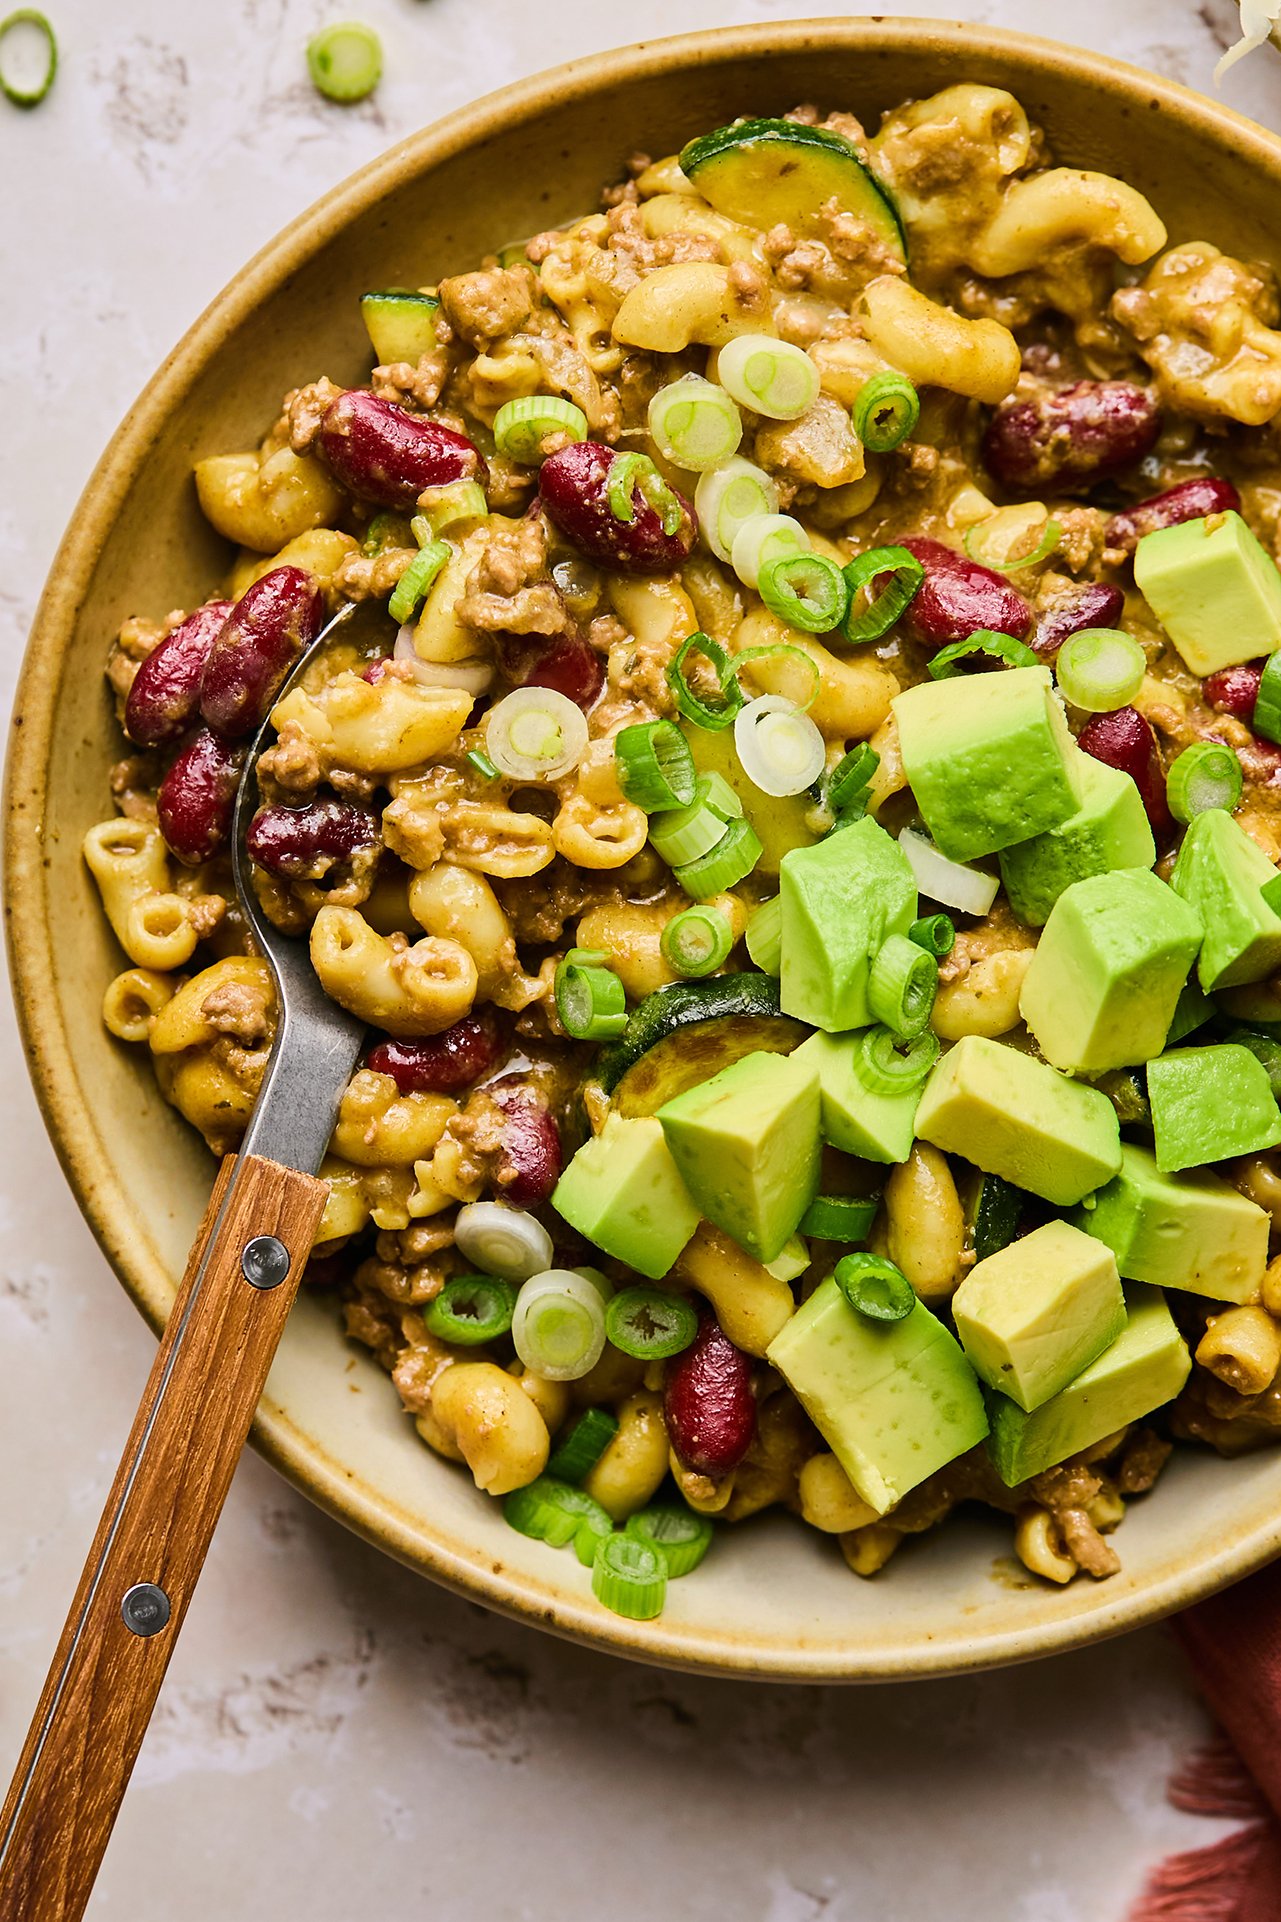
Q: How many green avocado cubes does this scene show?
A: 15